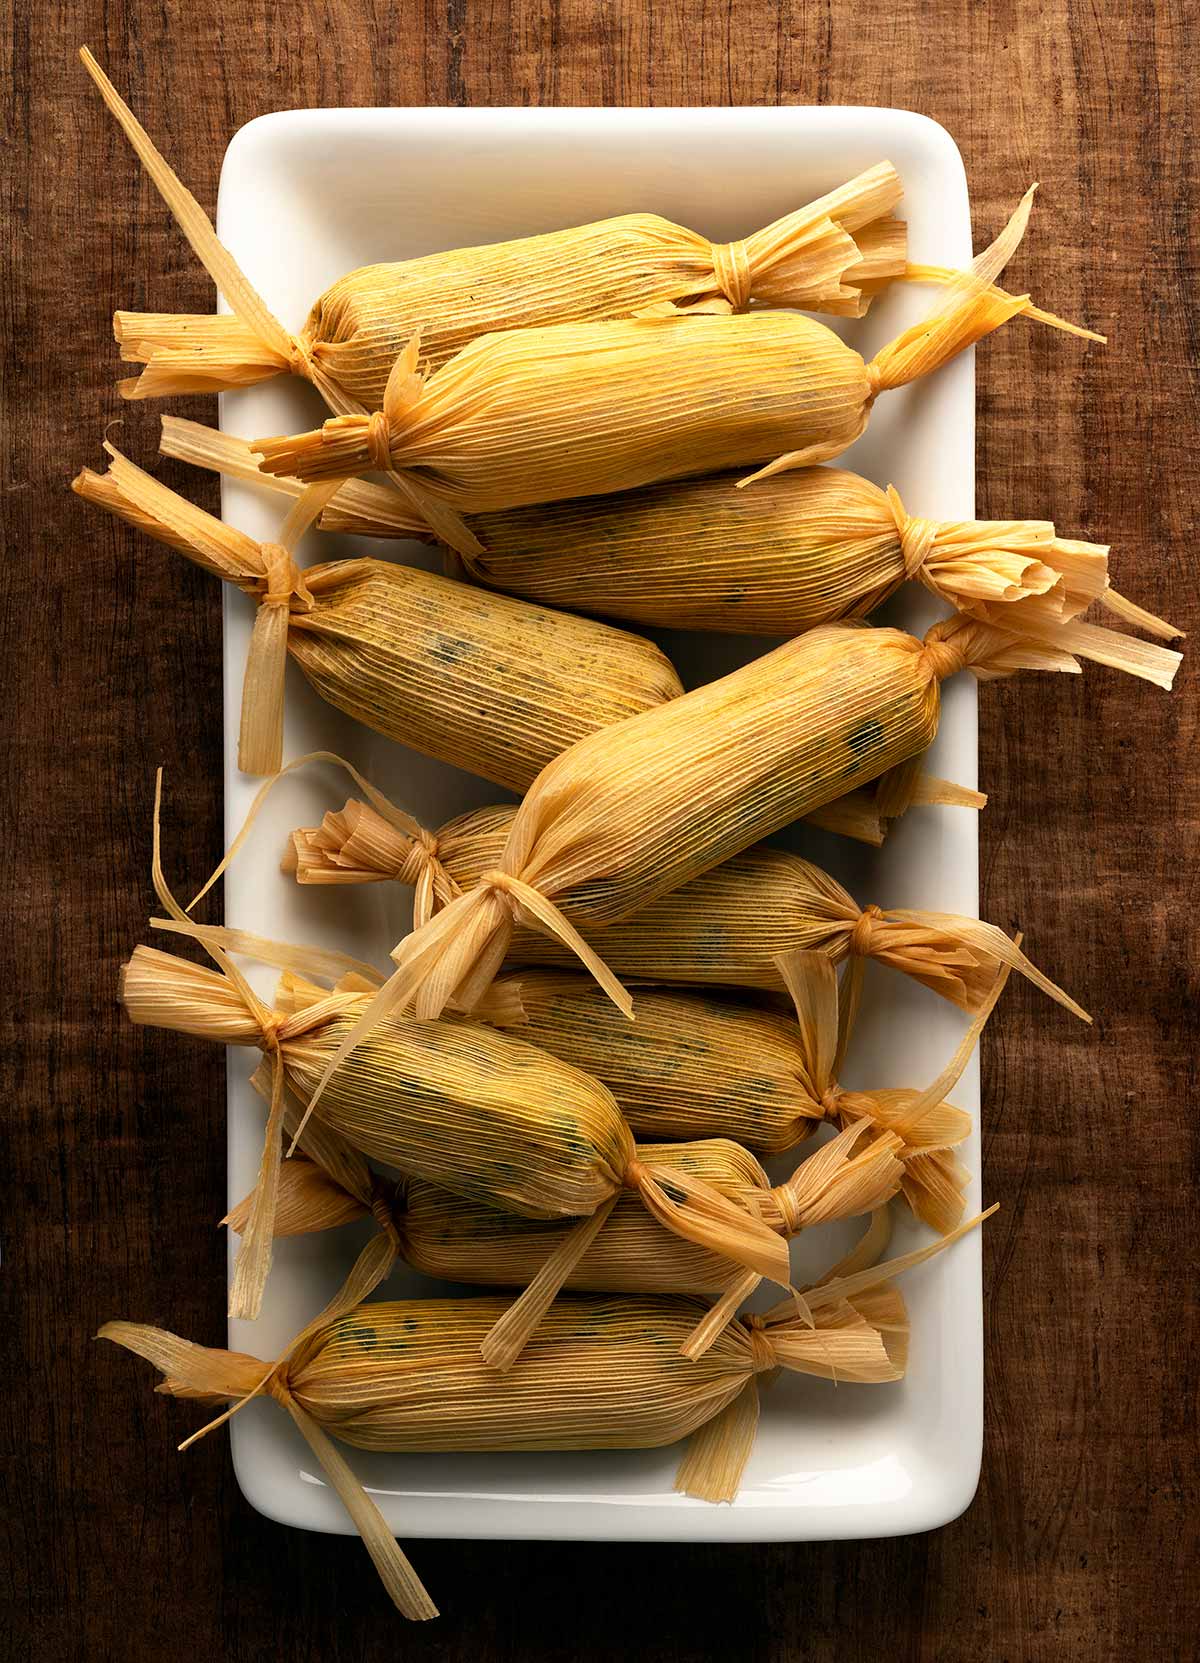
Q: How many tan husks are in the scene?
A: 10